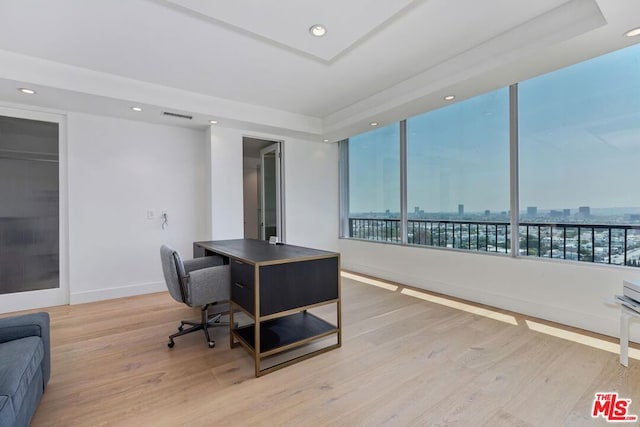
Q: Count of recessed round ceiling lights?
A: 8